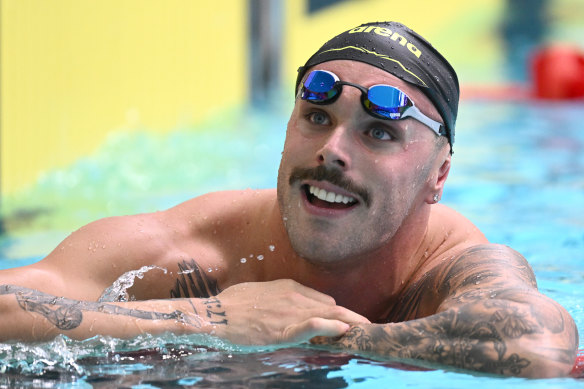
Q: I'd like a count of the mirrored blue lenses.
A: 2